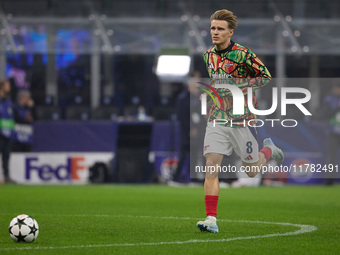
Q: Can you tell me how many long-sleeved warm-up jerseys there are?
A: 1